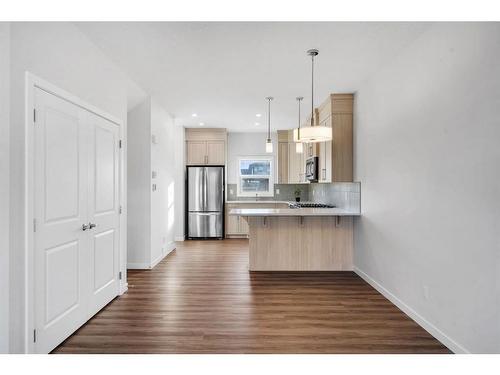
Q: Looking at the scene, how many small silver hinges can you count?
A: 6